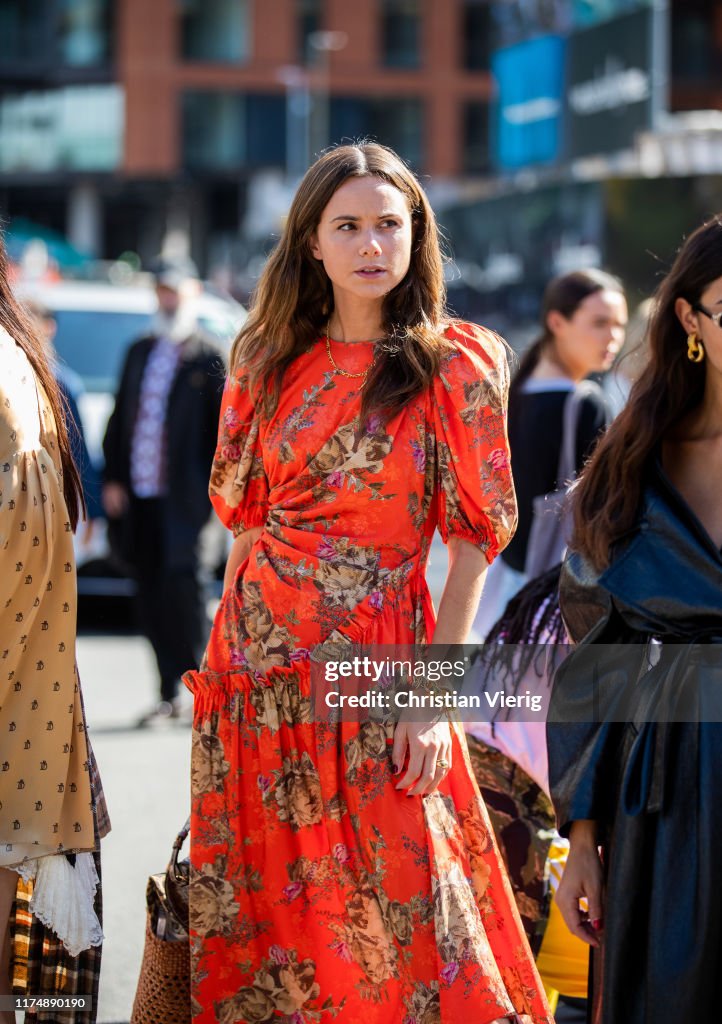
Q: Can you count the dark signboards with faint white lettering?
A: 1